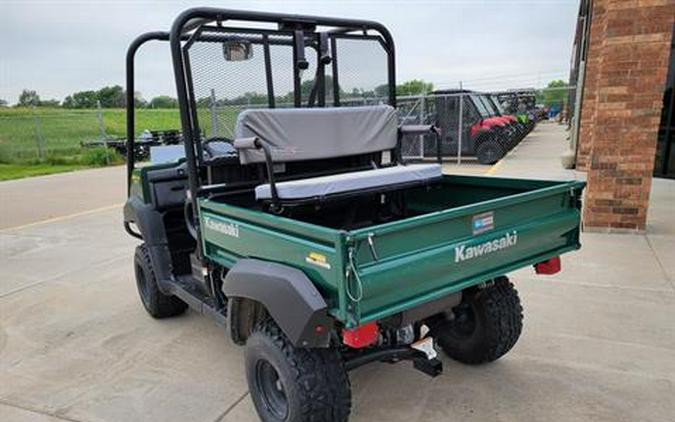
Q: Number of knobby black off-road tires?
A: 3